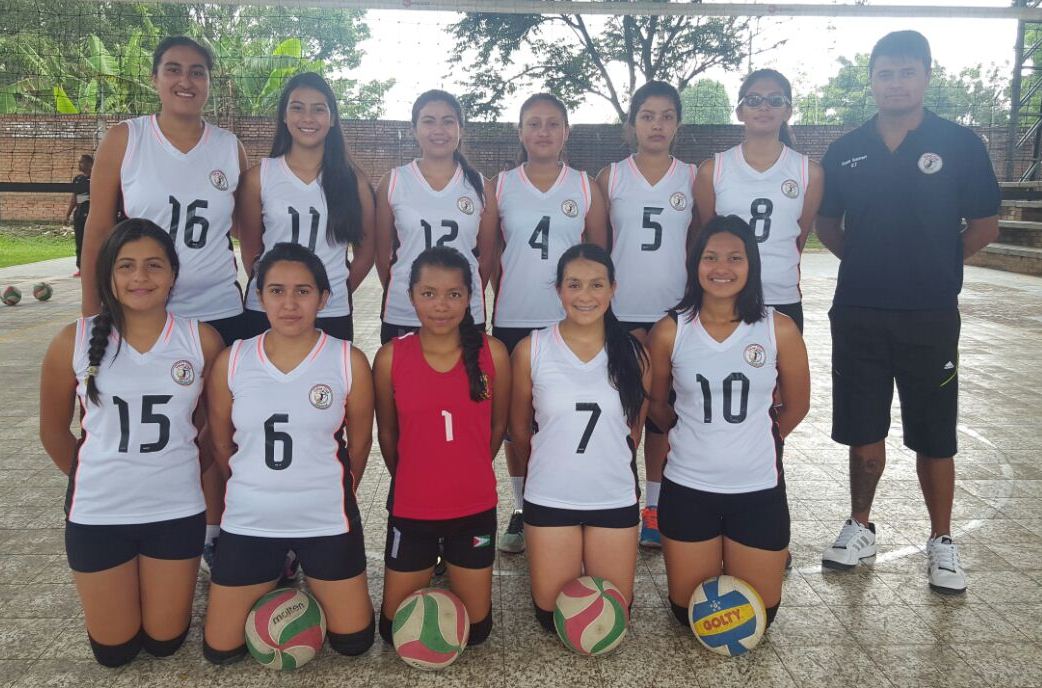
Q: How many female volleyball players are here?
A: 11